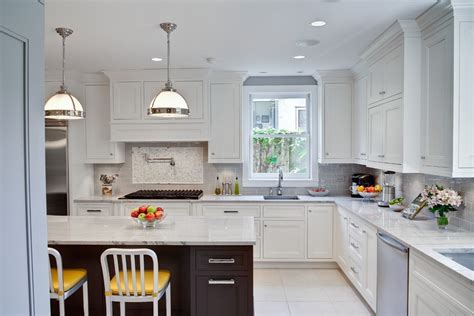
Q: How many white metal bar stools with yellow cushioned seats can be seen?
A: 2